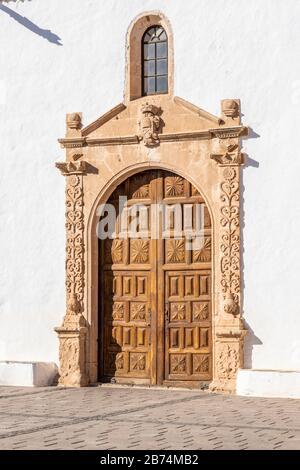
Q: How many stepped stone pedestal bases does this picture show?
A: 2